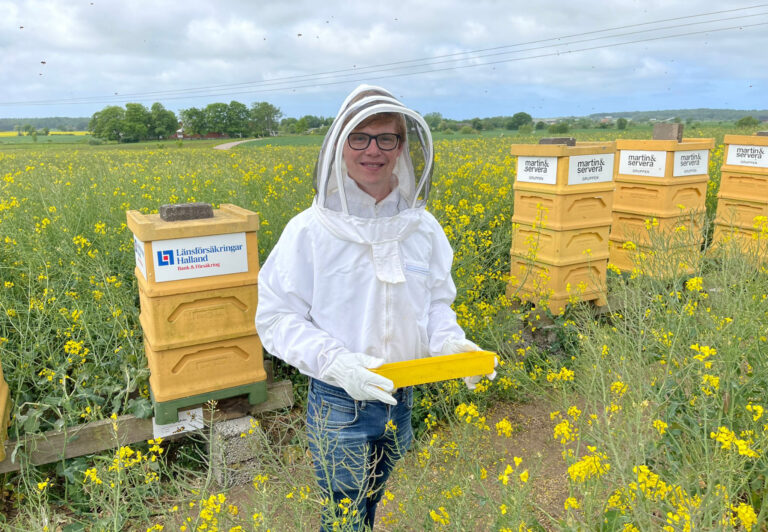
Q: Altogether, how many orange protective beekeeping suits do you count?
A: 0